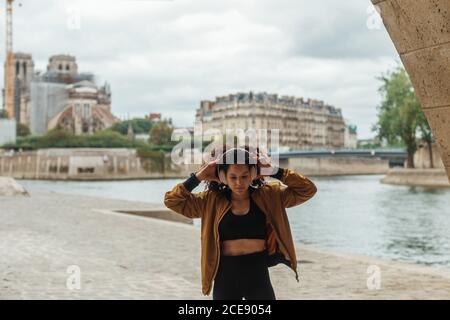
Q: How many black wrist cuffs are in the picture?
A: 2